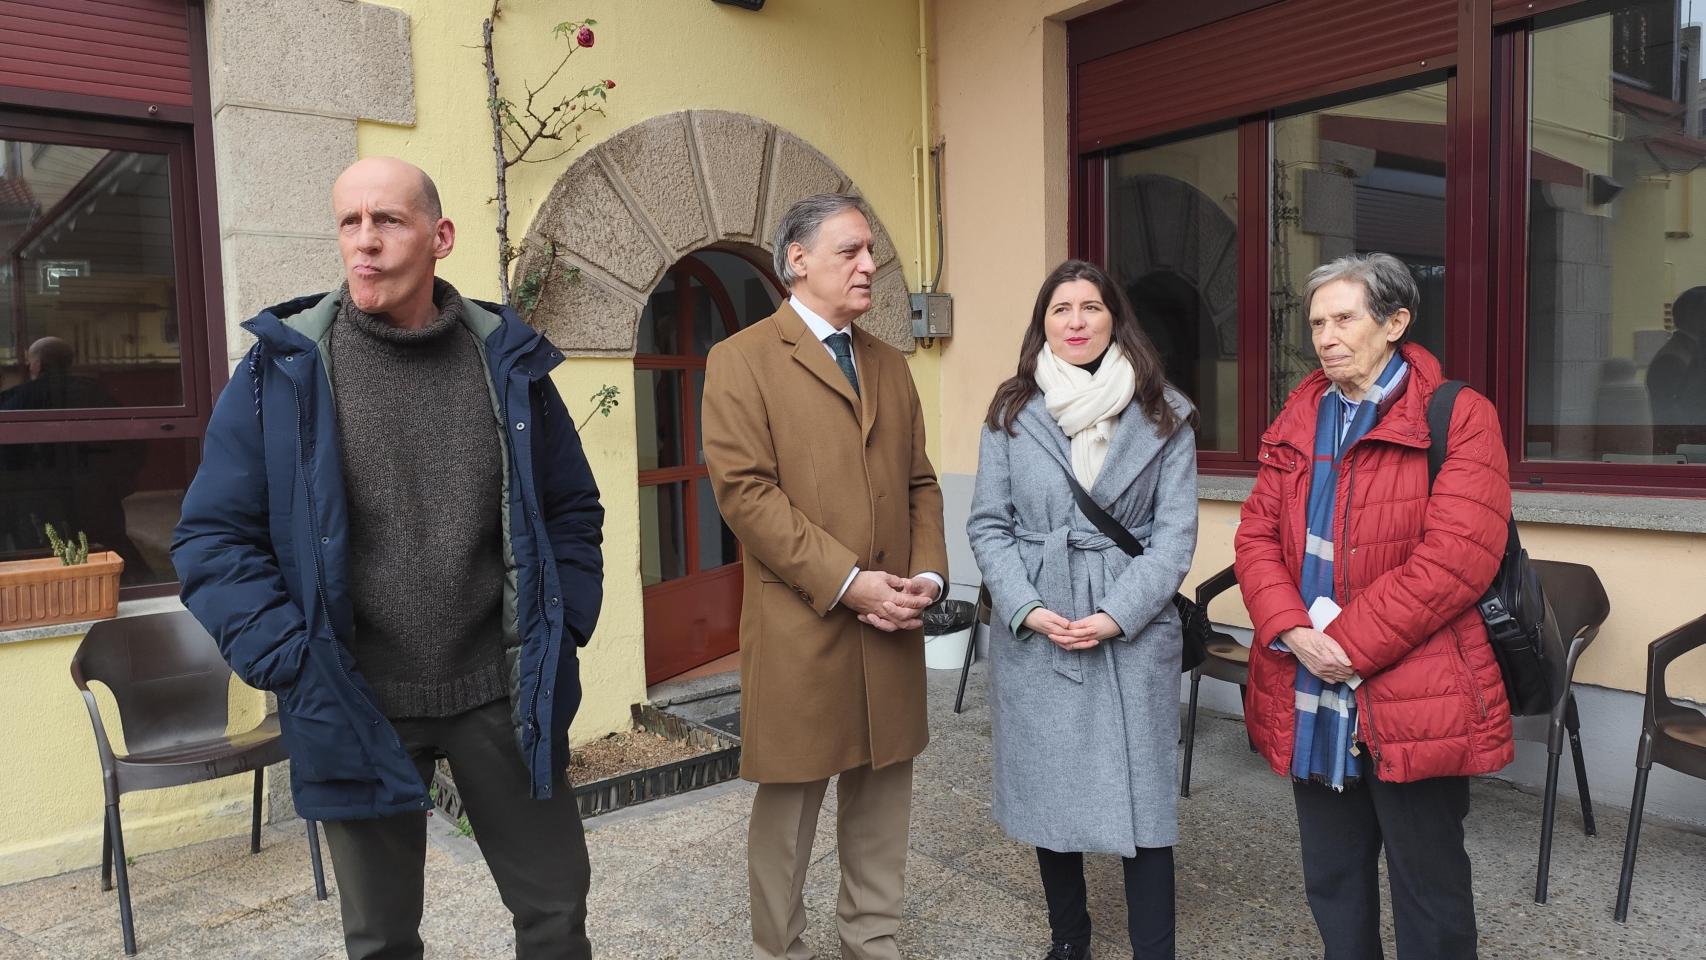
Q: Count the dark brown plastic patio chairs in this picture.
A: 5